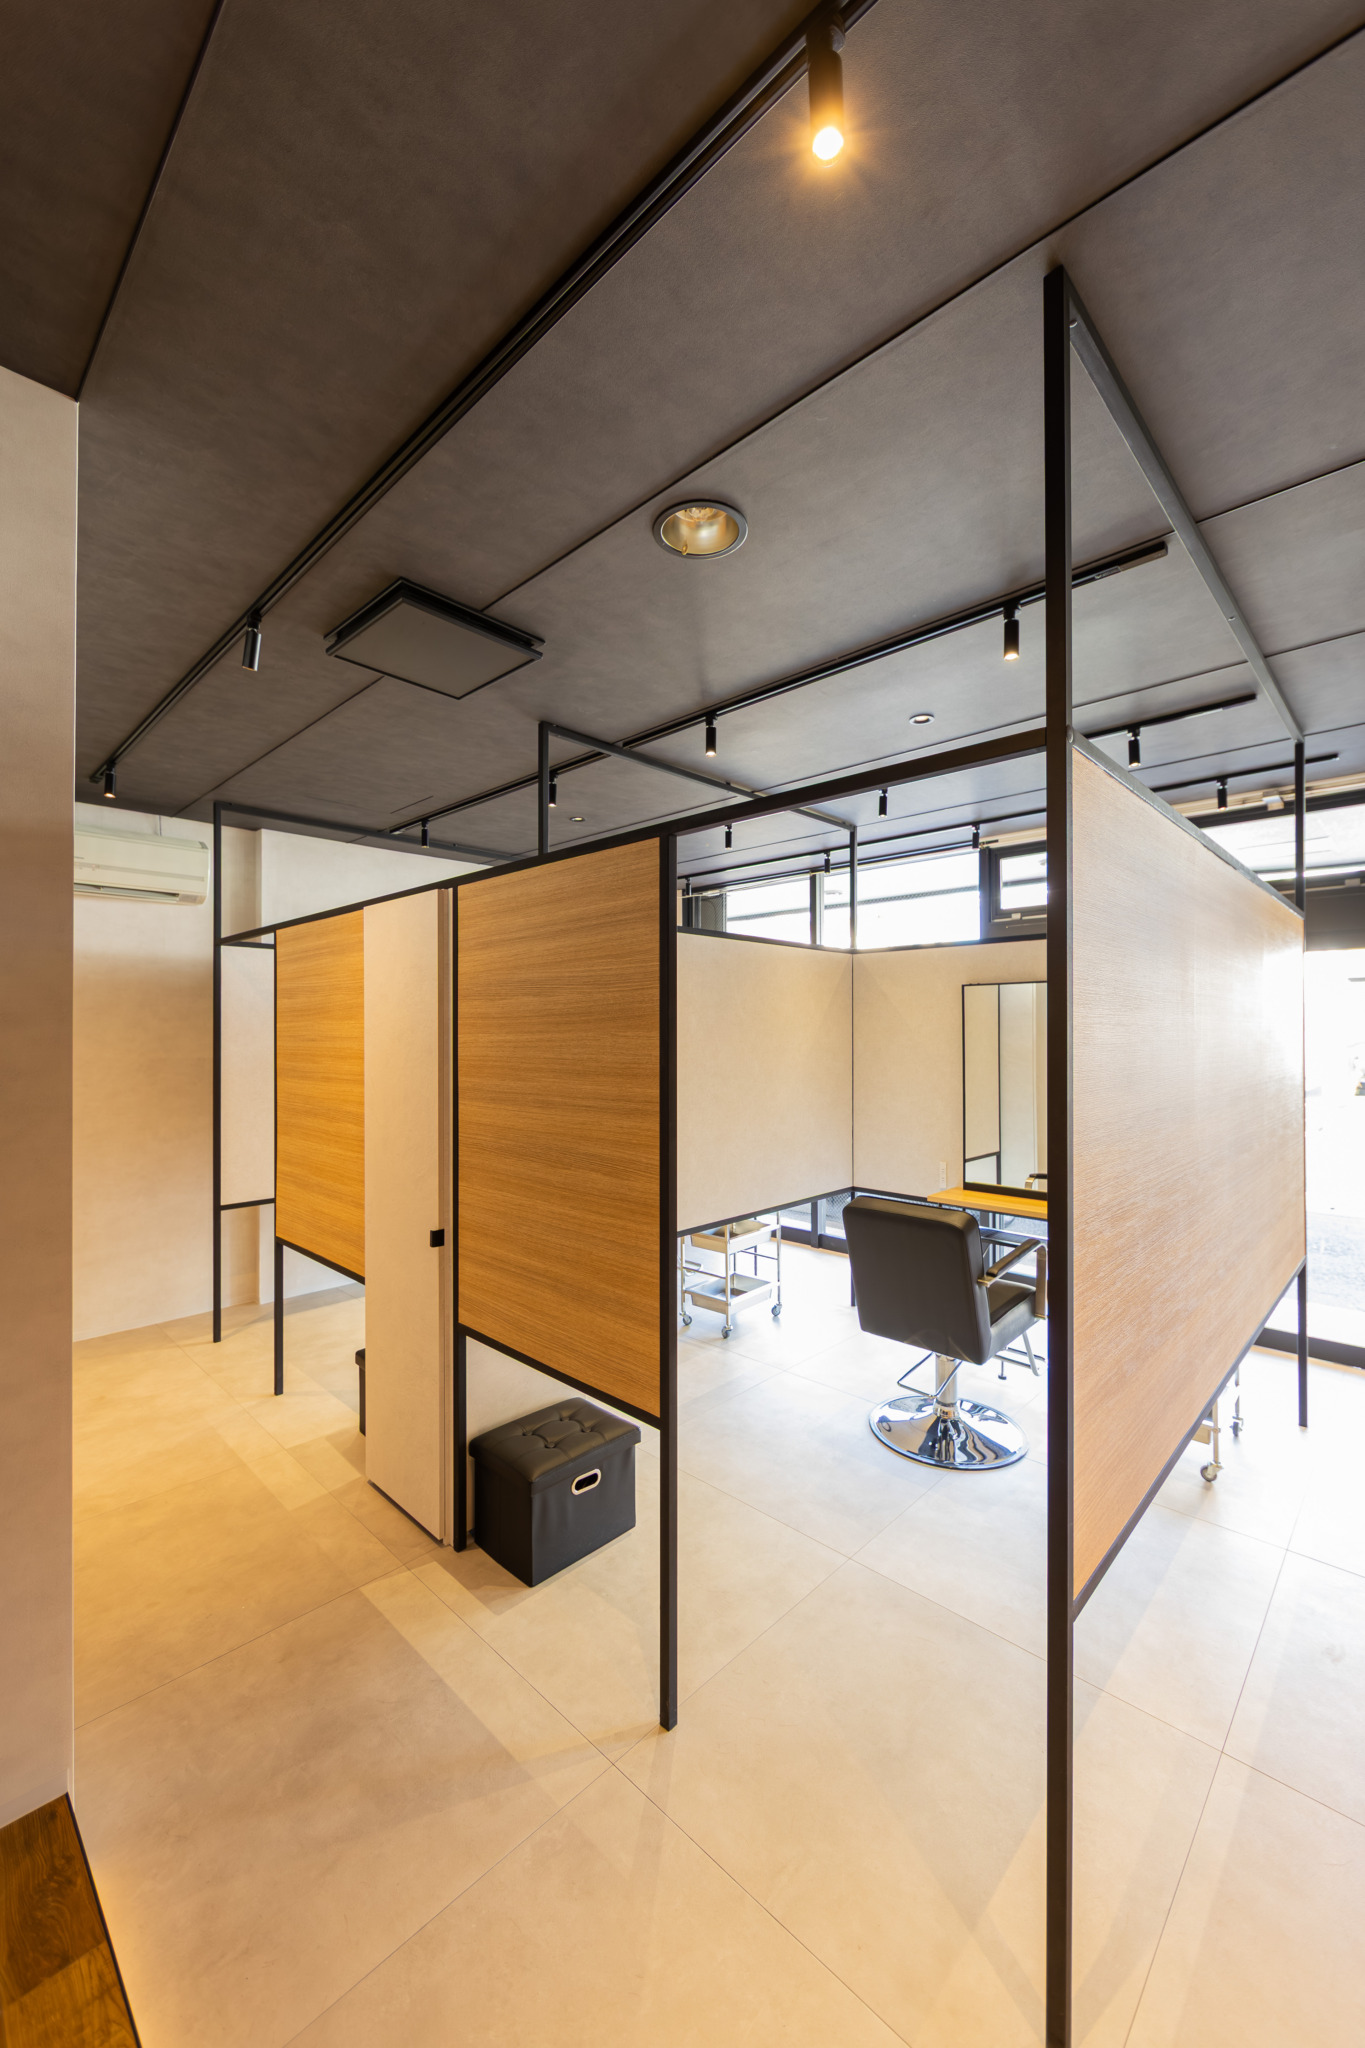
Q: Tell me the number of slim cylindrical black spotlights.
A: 14